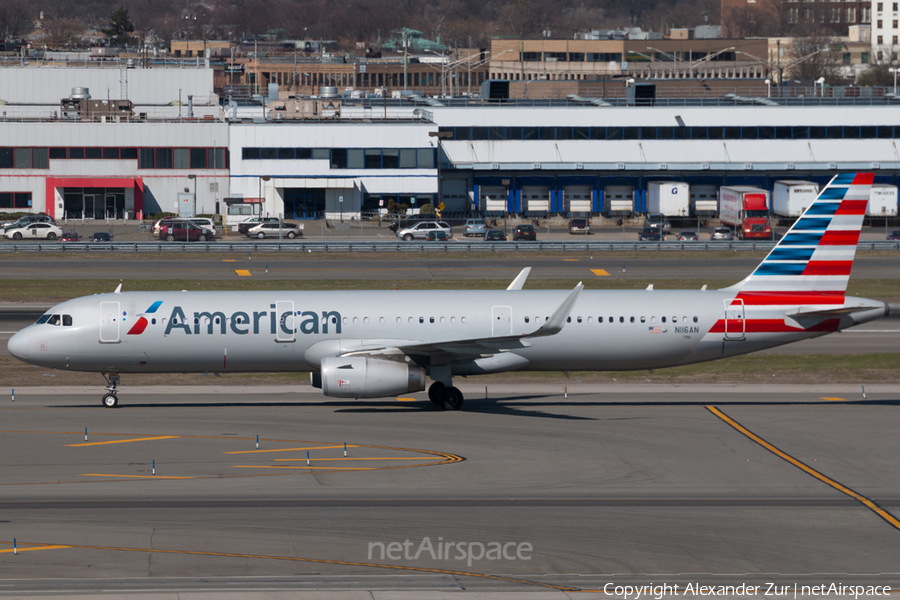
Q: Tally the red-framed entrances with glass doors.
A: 1